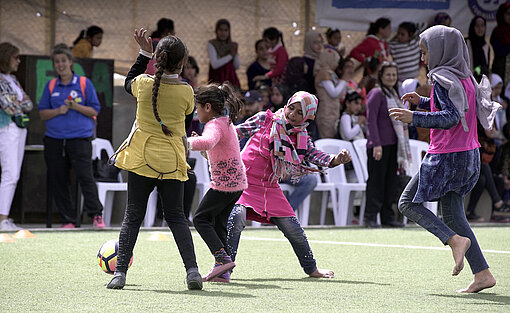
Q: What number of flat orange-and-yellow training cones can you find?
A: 3